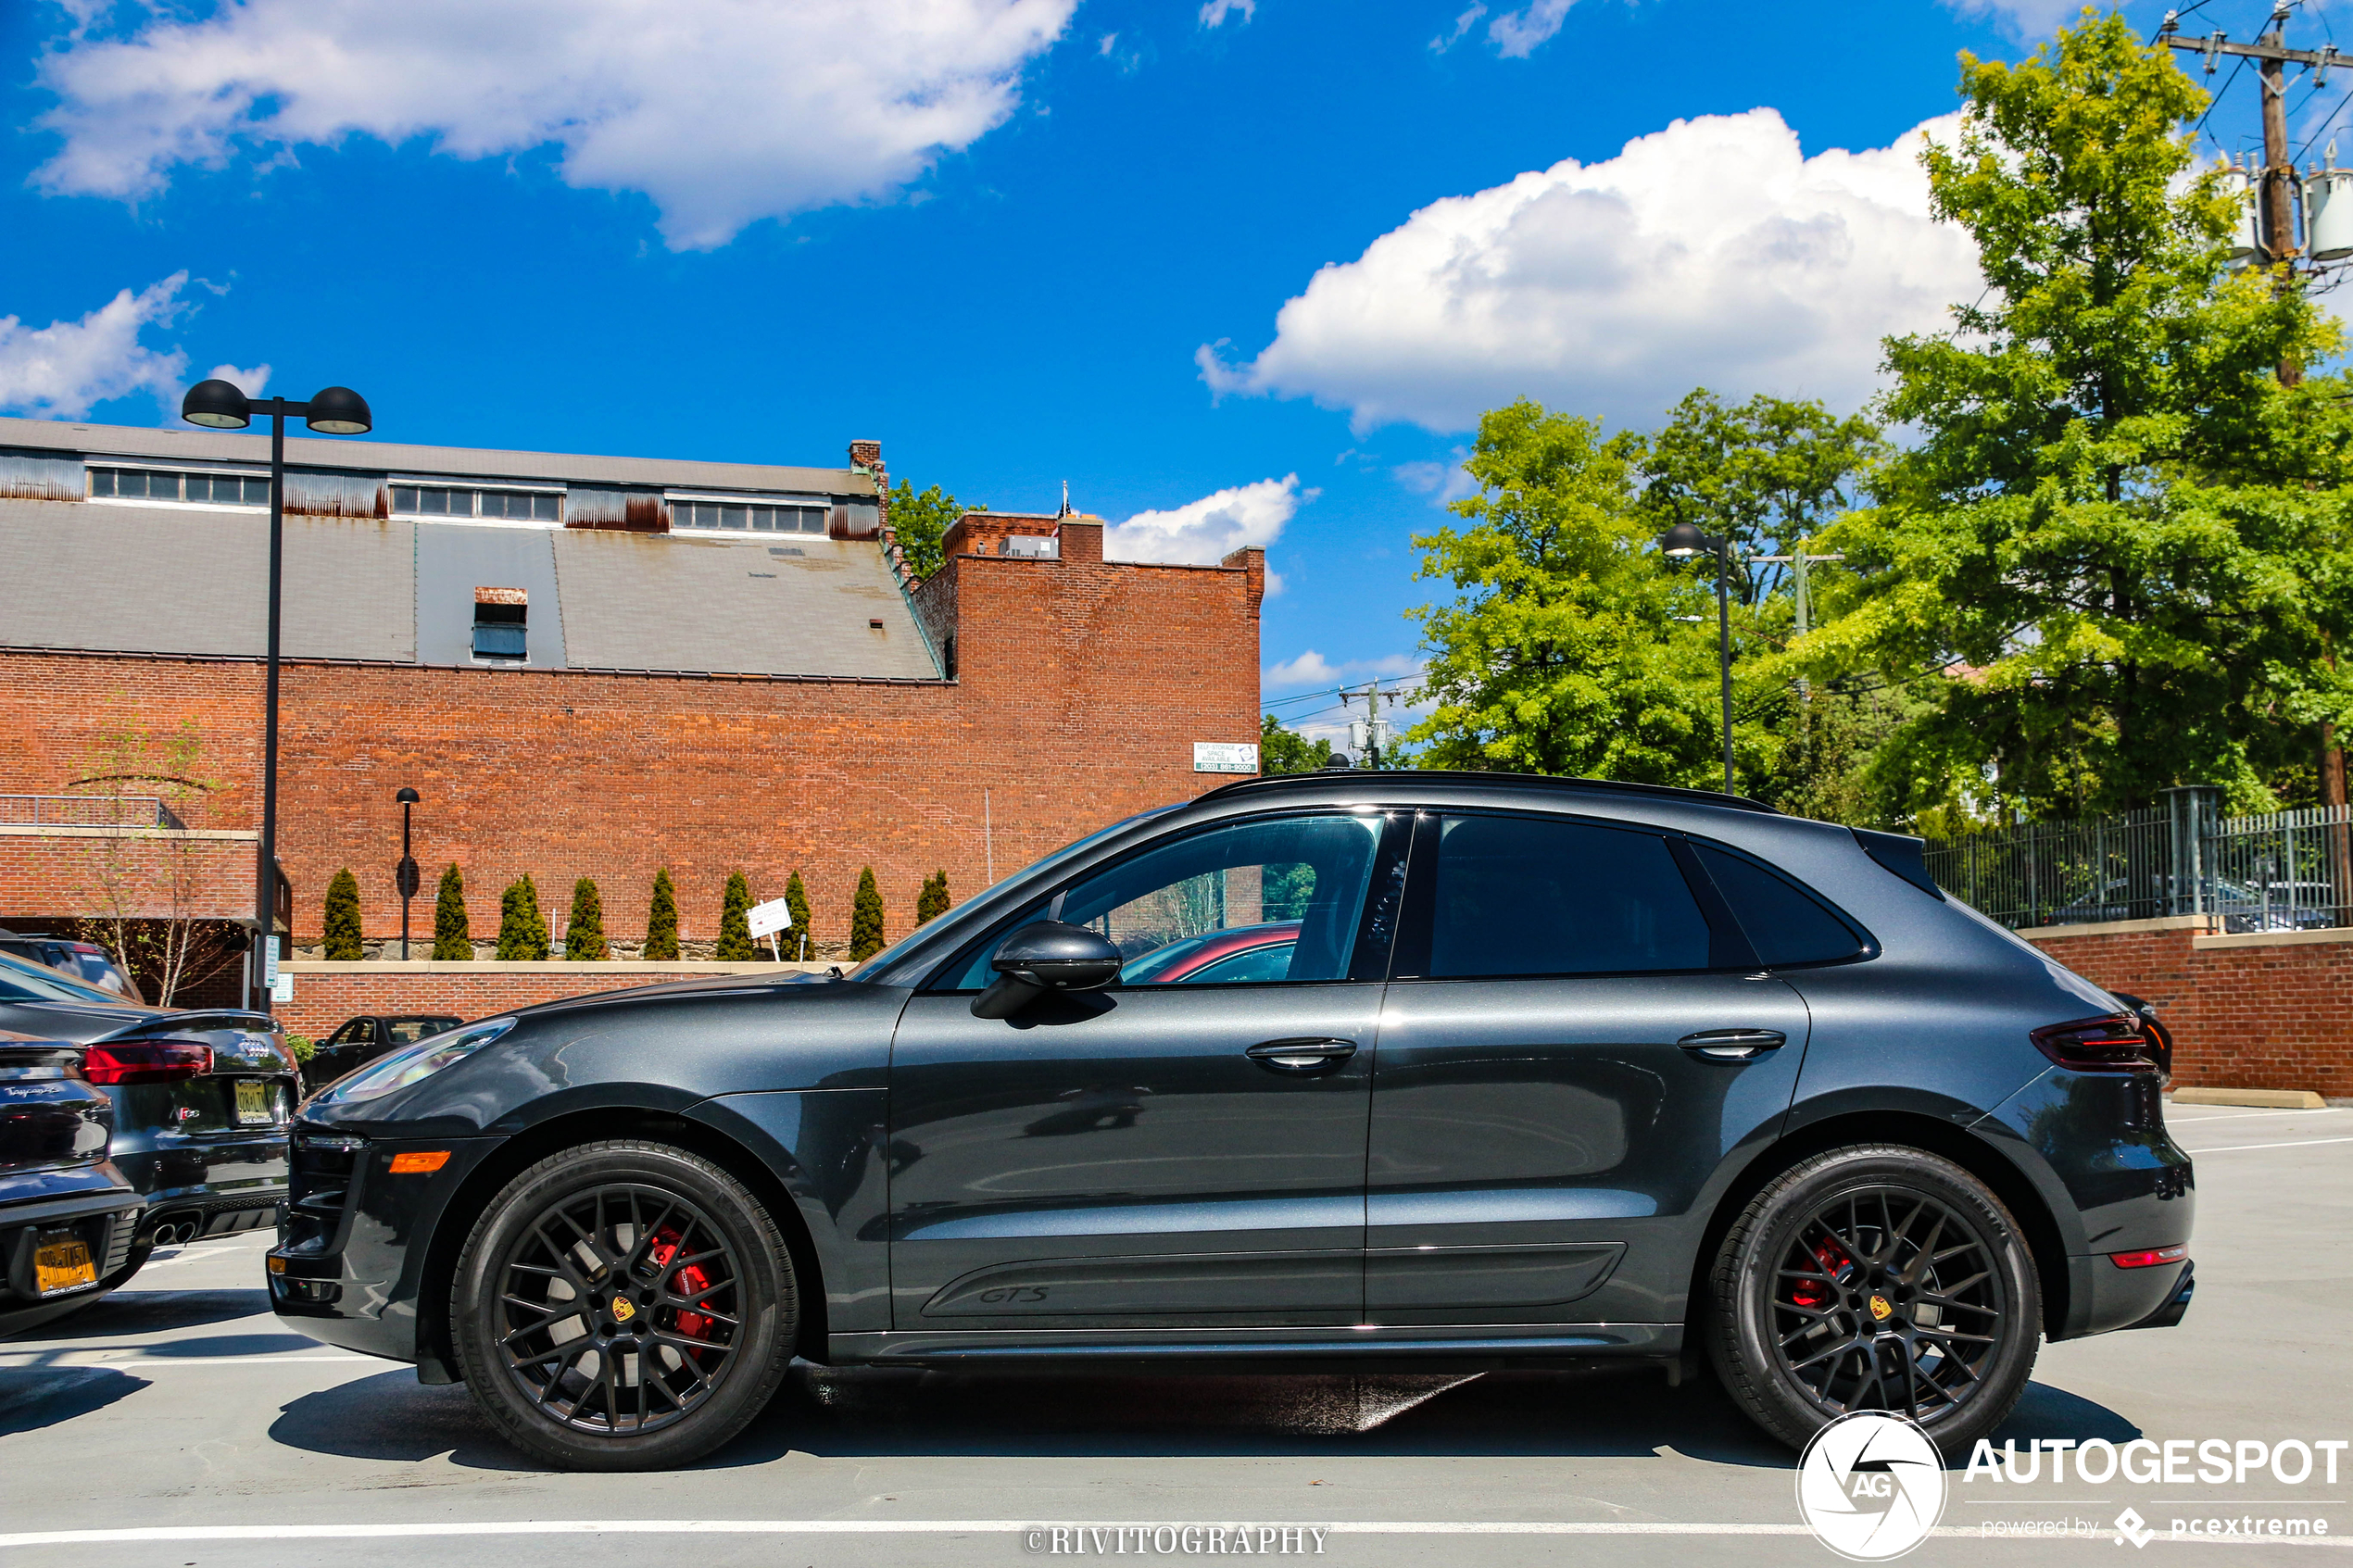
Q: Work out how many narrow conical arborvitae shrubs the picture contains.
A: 9